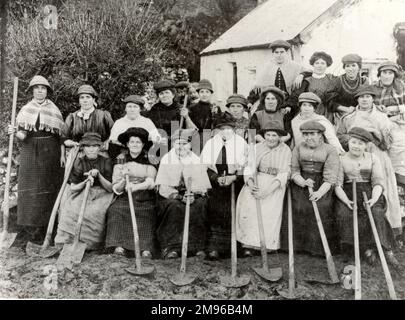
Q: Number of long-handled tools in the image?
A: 12